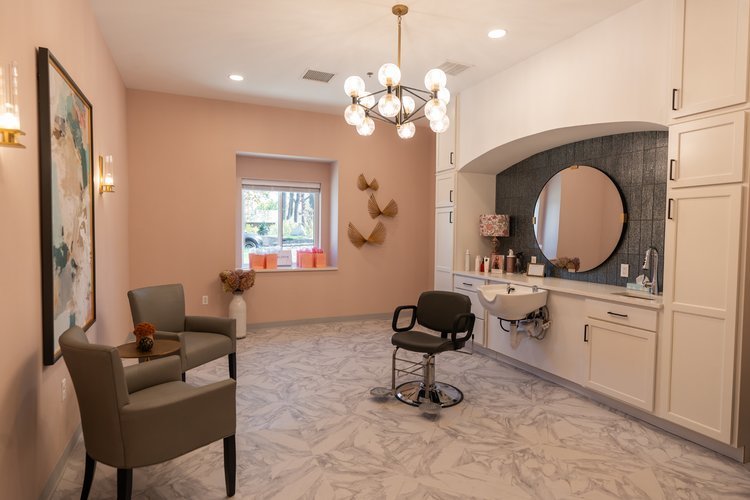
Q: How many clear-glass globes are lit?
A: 12